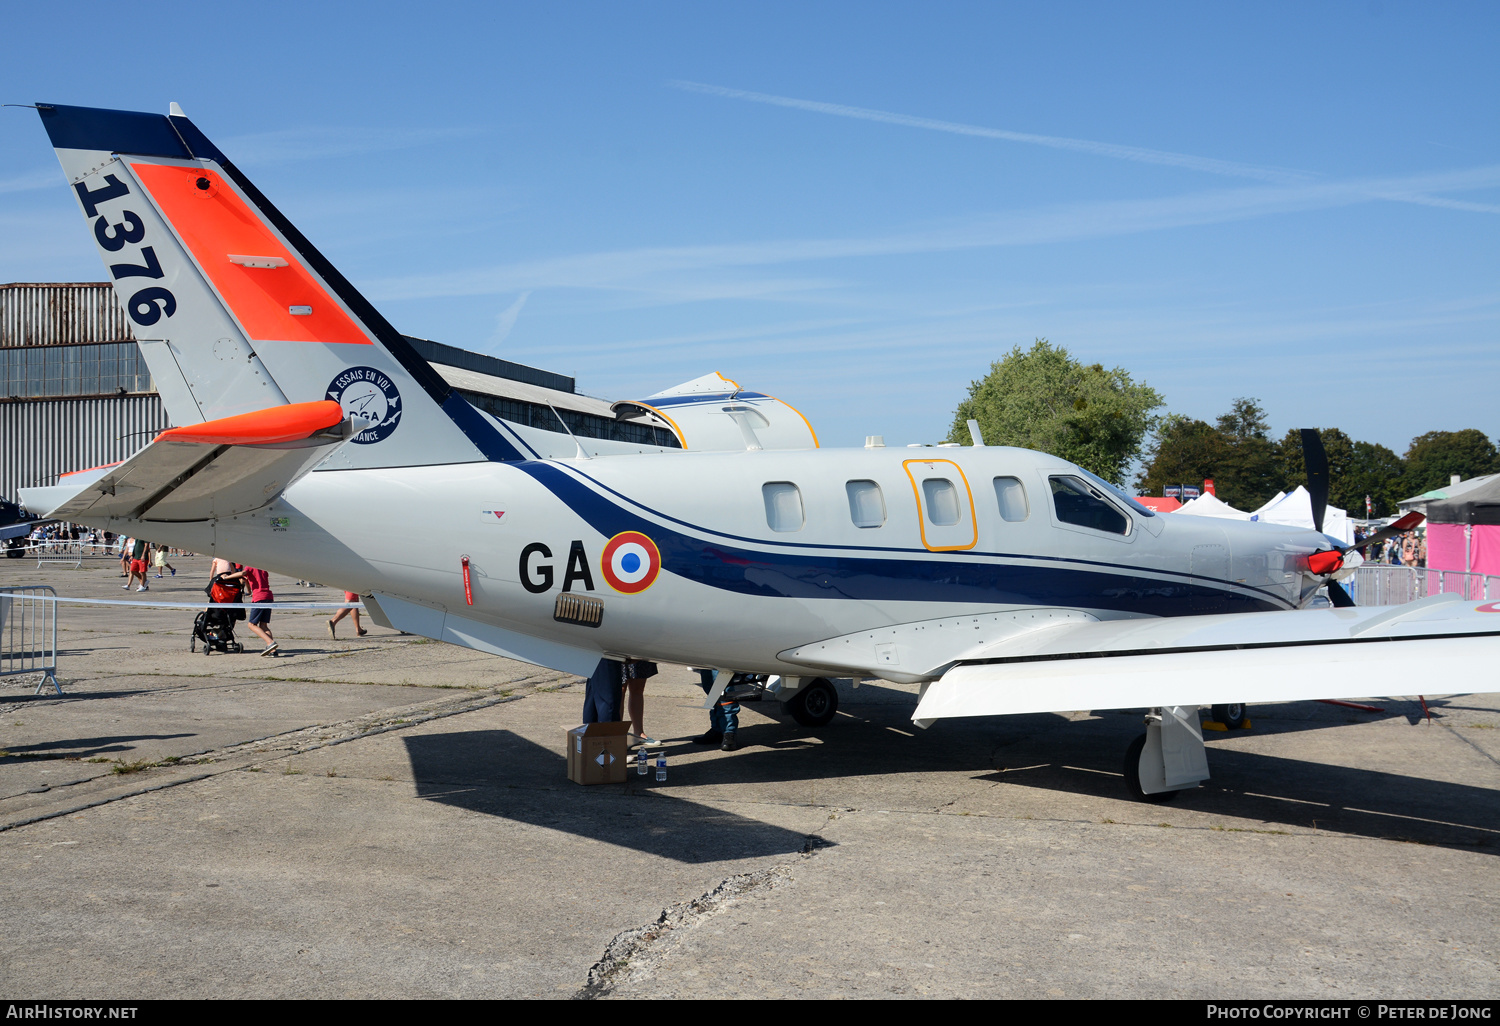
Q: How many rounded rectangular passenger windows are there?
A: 4